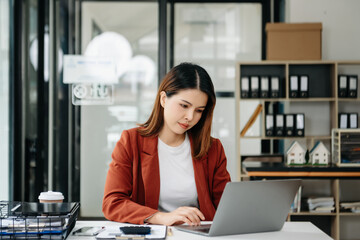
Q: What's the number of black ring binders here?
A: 14